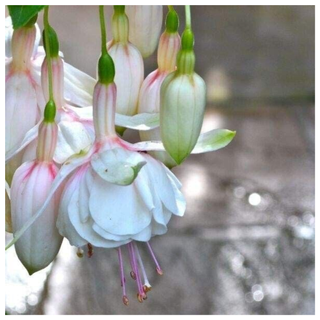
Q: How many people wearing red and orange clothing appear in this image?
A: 0